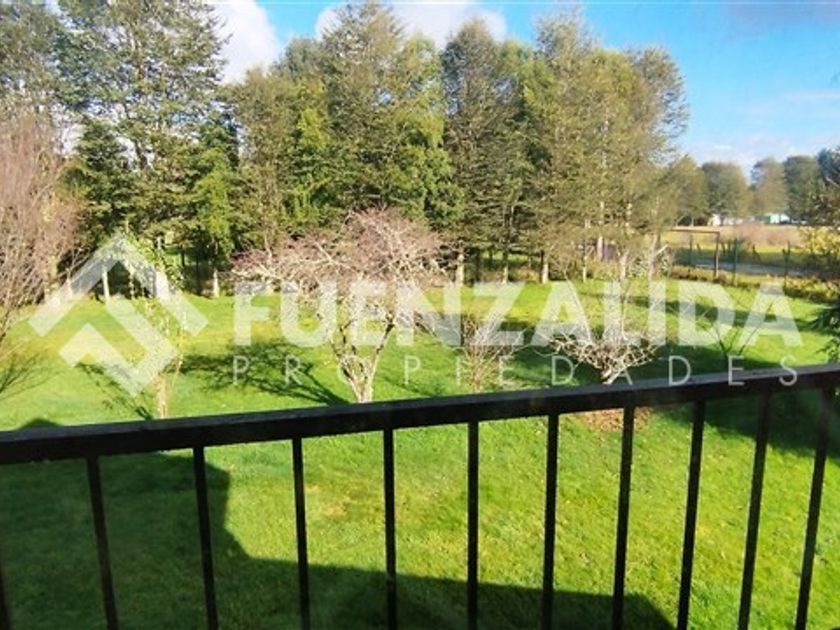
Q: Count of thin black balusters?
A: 11